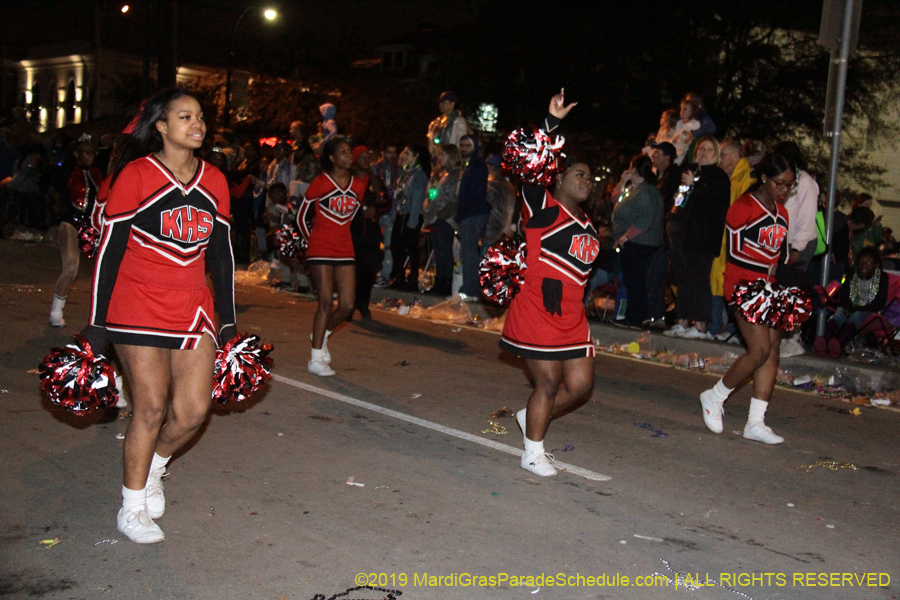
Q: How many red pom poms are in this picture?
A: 8